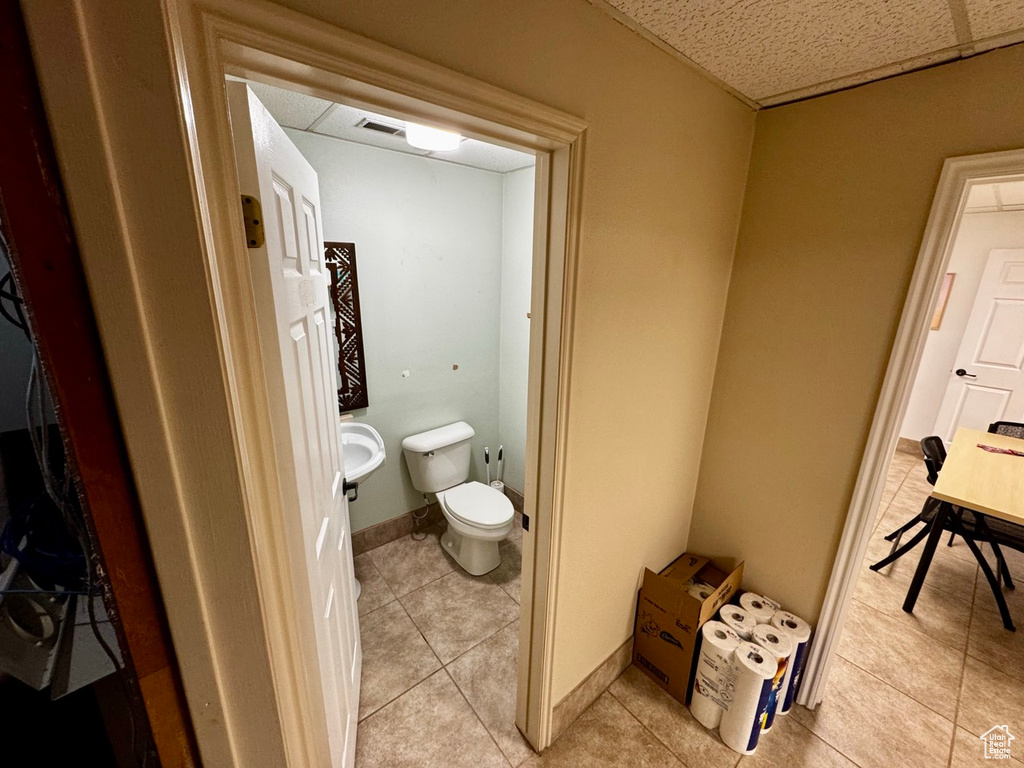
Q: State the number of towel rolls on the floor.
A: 6